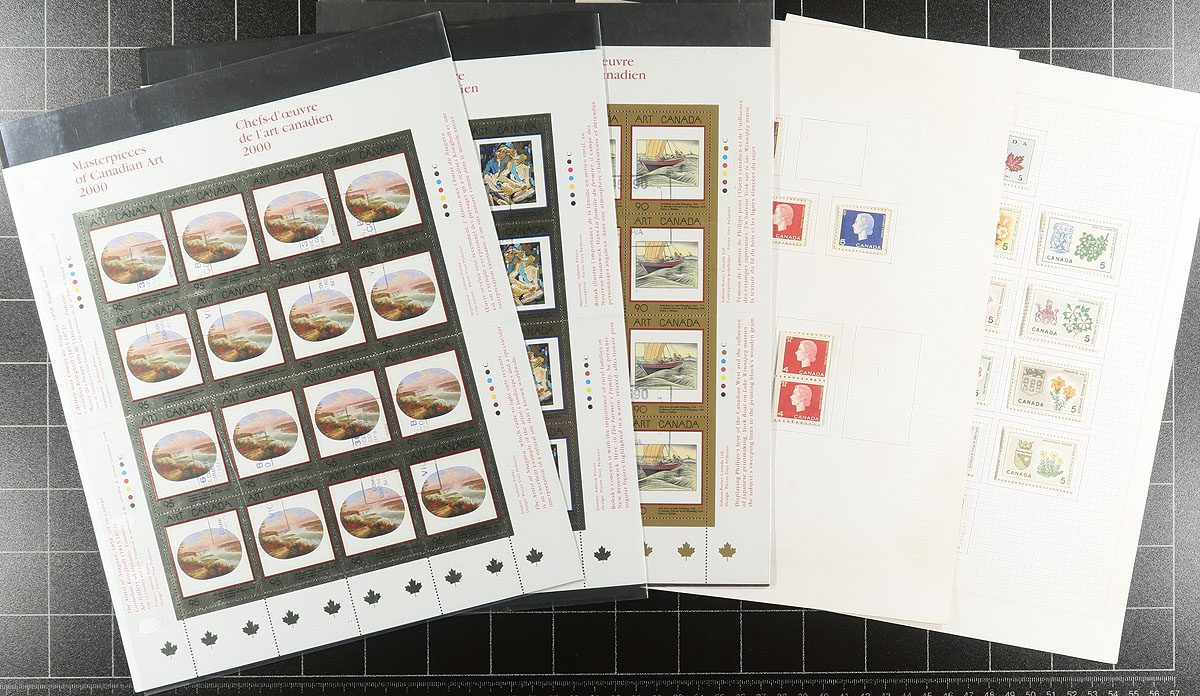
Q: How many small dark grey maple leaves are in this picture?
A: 11